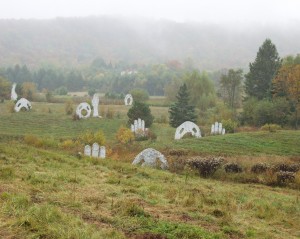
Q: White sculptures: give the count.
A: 10